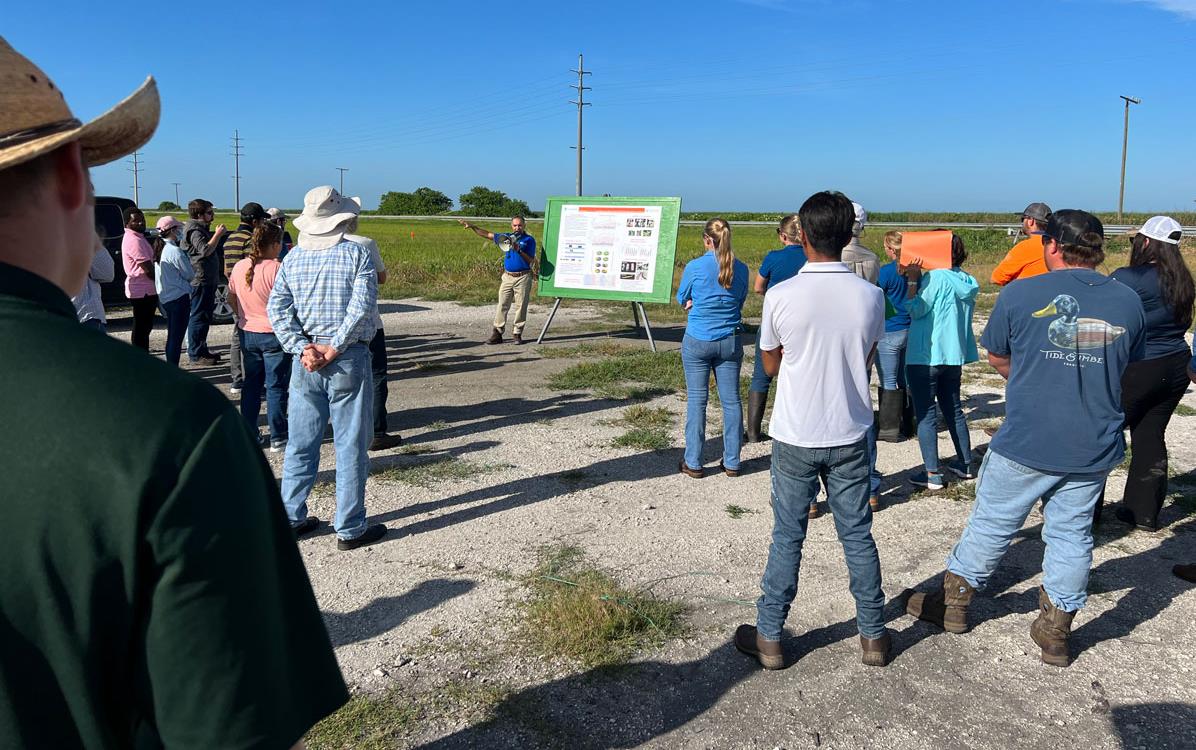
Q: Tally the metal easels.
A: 1